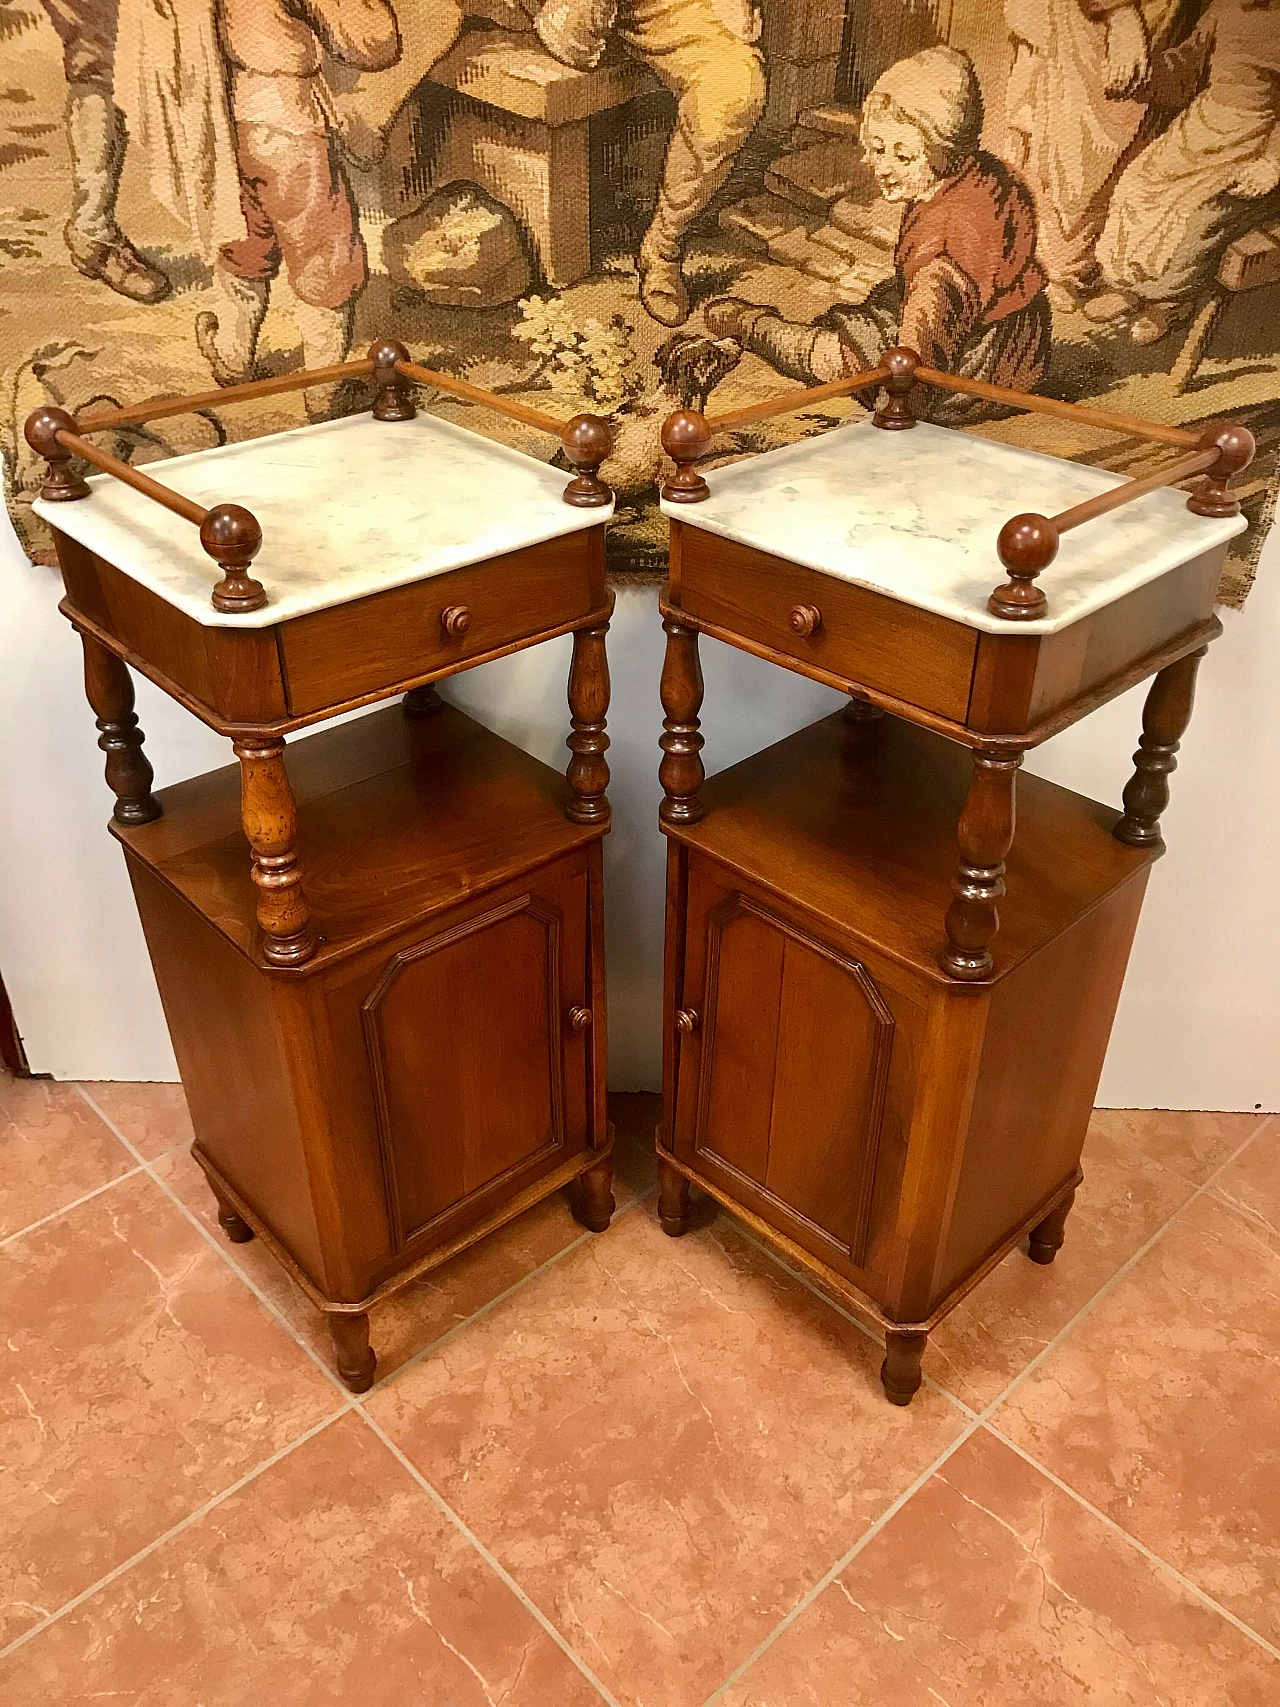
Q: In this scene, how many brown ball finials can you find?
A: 8